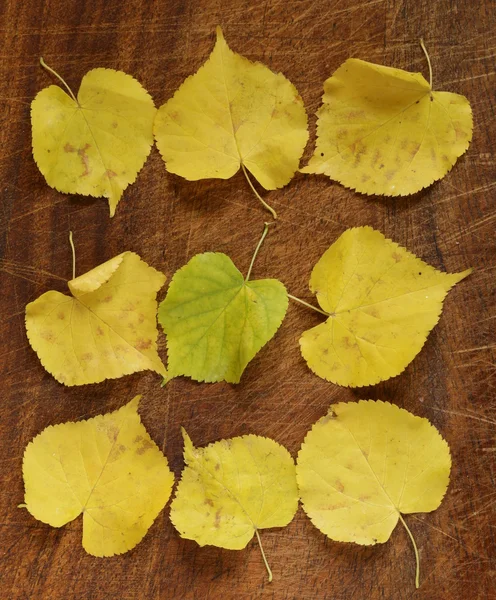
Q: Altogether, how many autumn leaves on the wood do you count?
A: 9